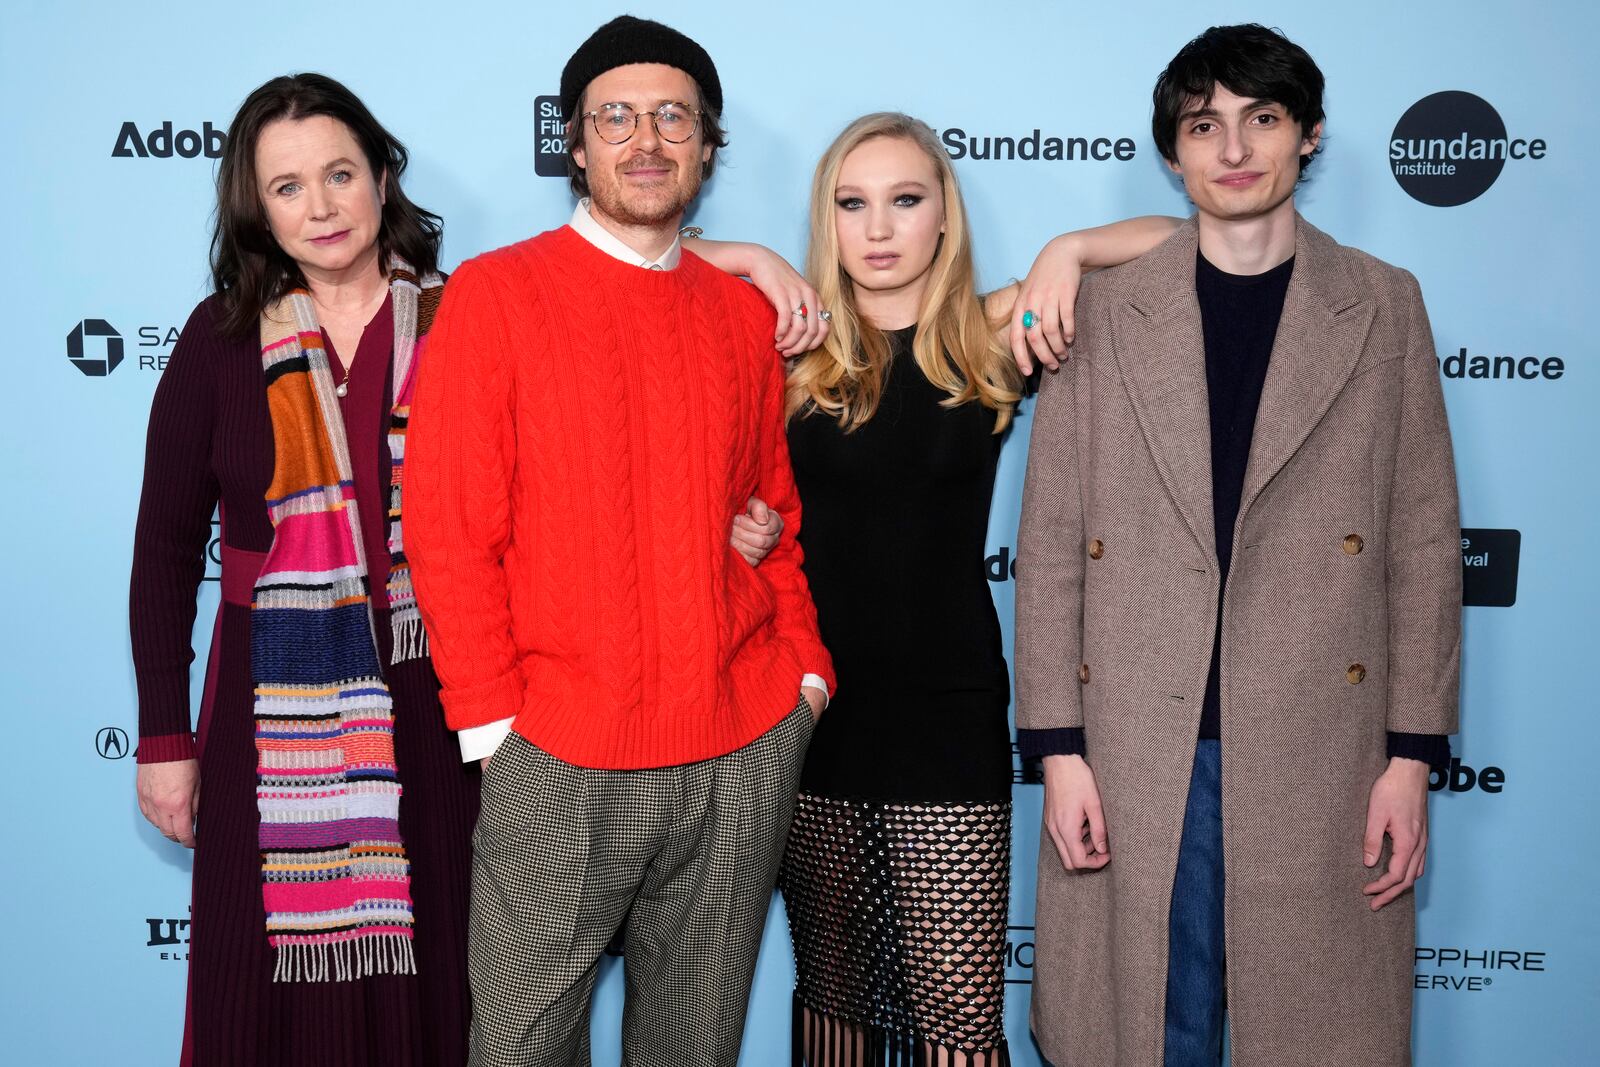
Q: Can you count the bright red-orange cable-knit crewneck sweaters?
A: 1